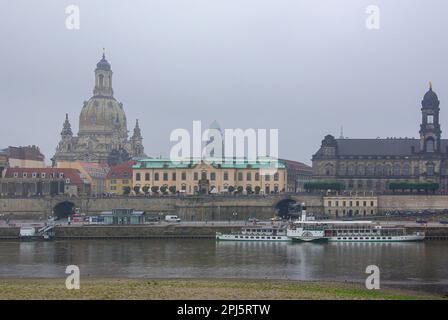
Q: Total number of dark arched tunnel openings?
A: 2